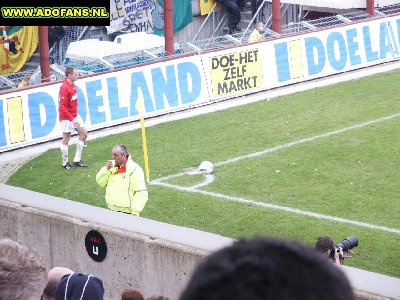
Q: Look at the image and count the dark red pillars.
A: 4